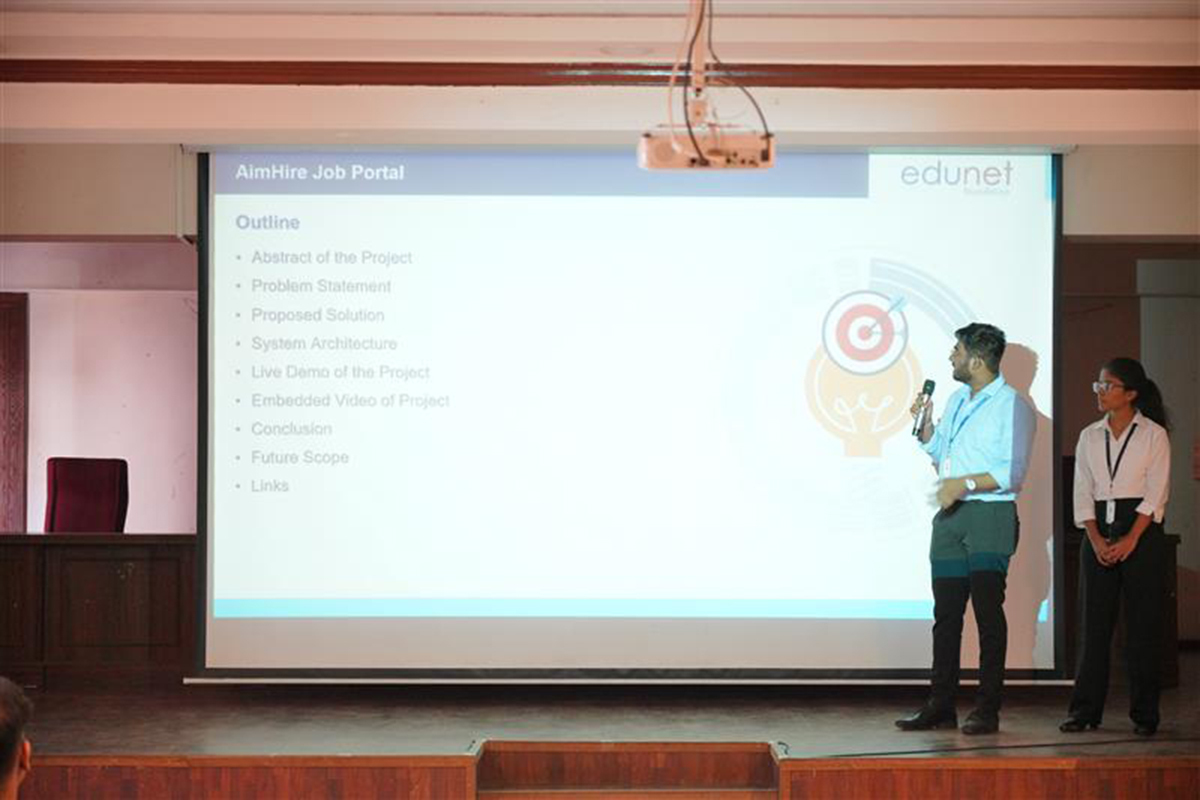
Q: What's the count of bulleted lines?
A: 9